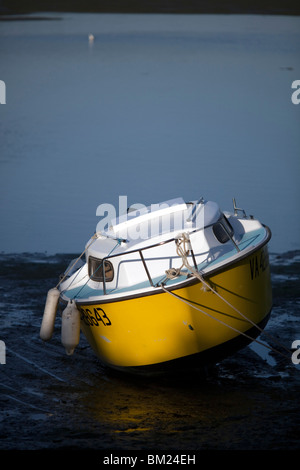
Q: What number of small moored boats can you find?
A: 1